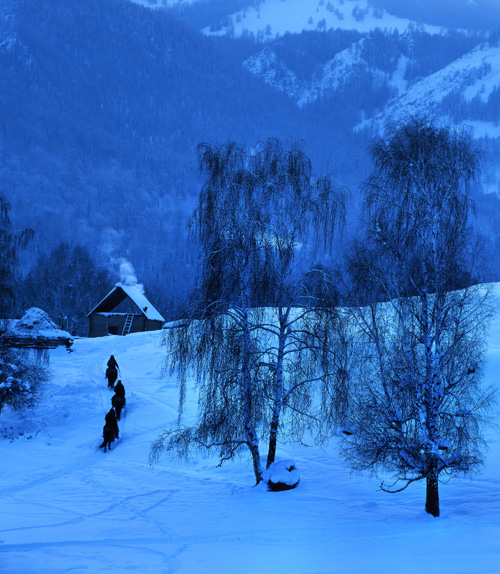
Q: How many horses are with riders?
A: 3